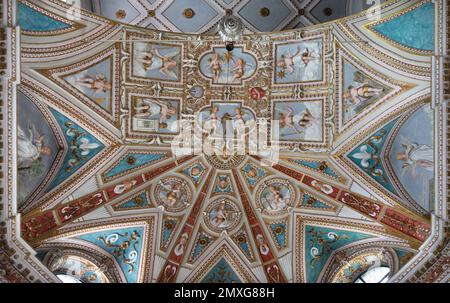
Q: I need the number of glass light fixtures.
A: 1